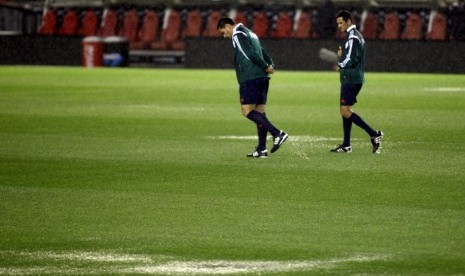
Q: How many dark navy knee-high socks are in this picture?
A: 4